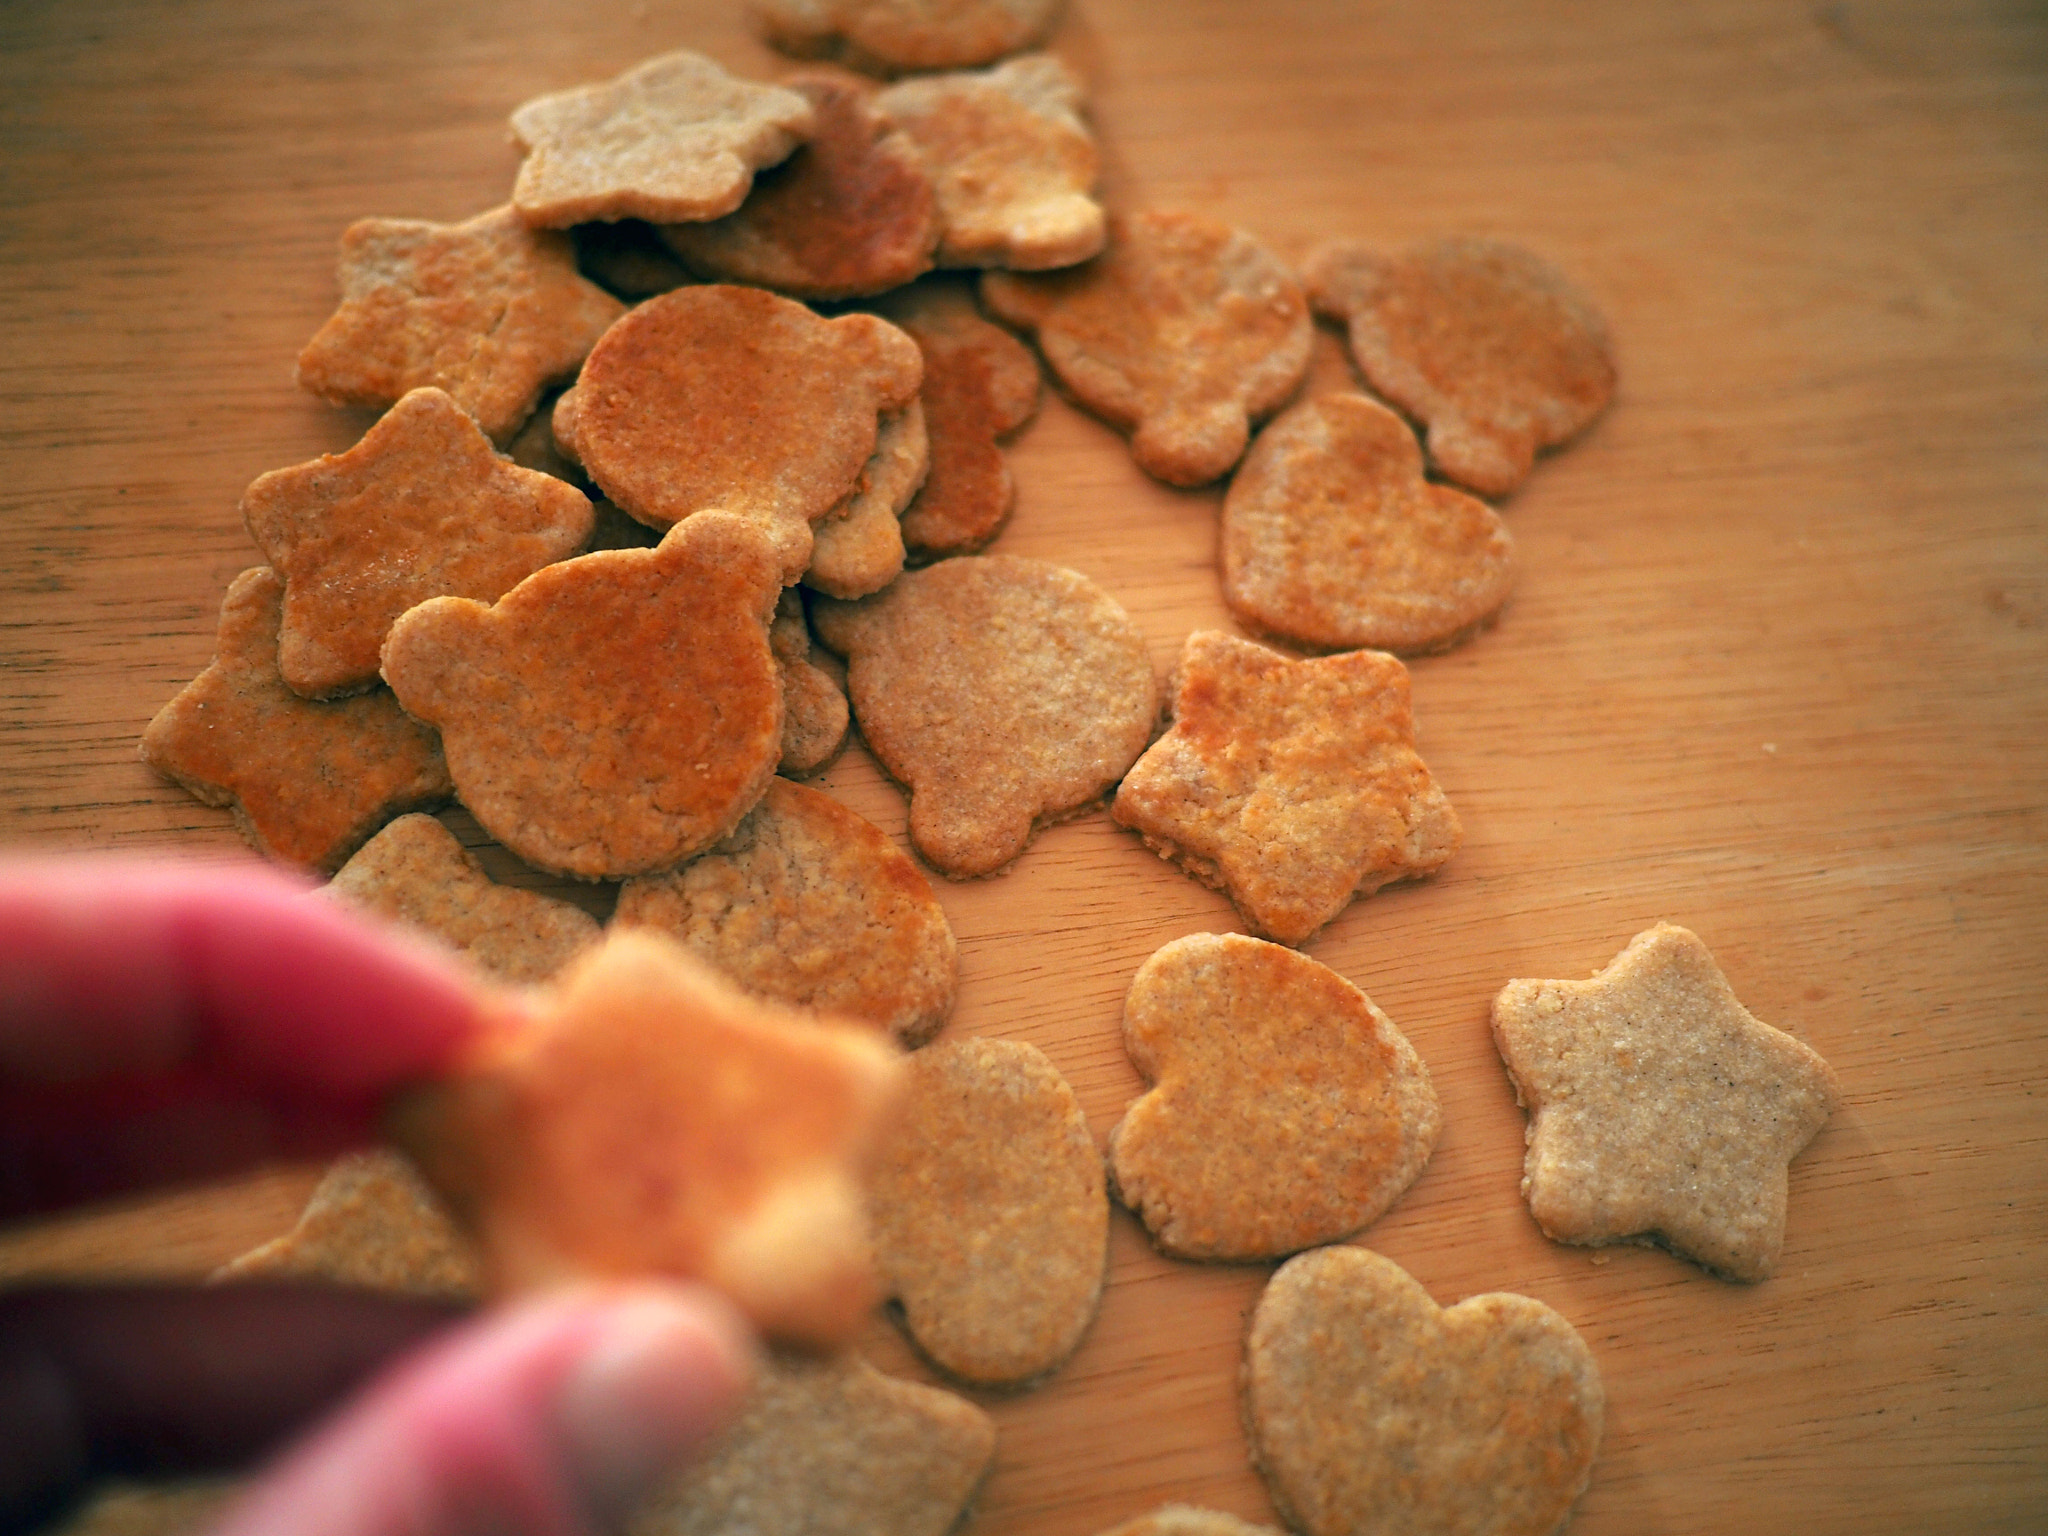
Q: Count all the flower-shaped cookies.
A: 0